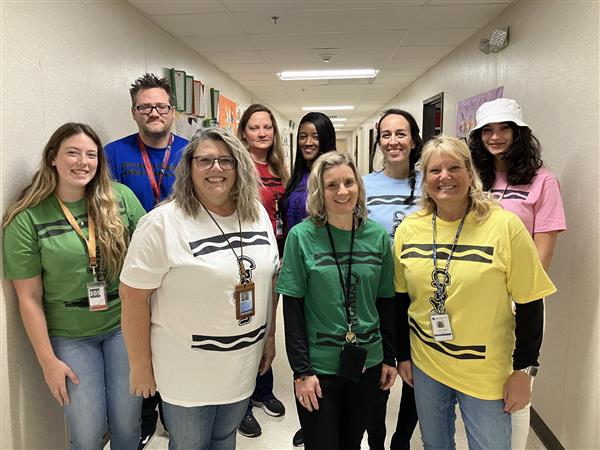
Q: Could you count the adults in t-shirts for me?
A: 9